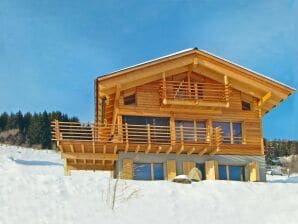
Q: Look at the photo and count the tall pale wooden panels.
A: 5